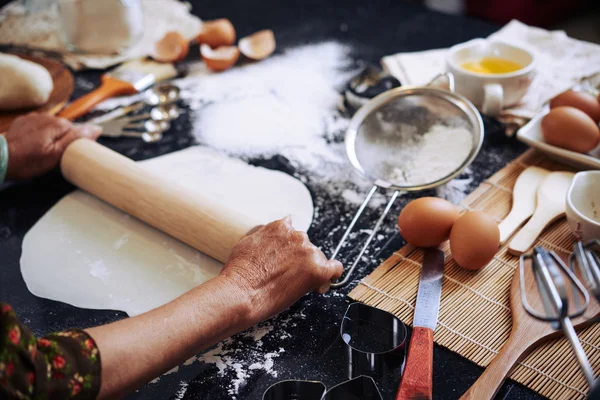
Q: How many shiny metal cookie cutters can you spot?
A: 3